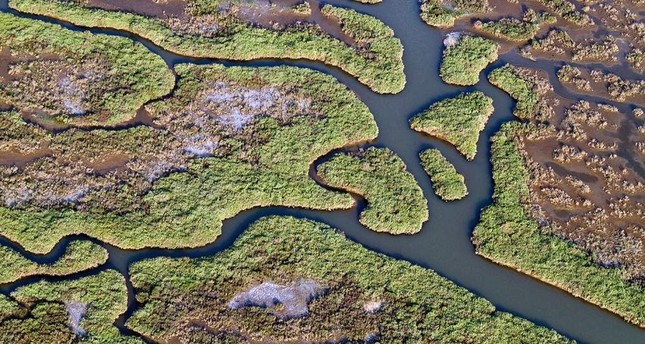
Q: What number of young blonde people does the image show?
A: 0